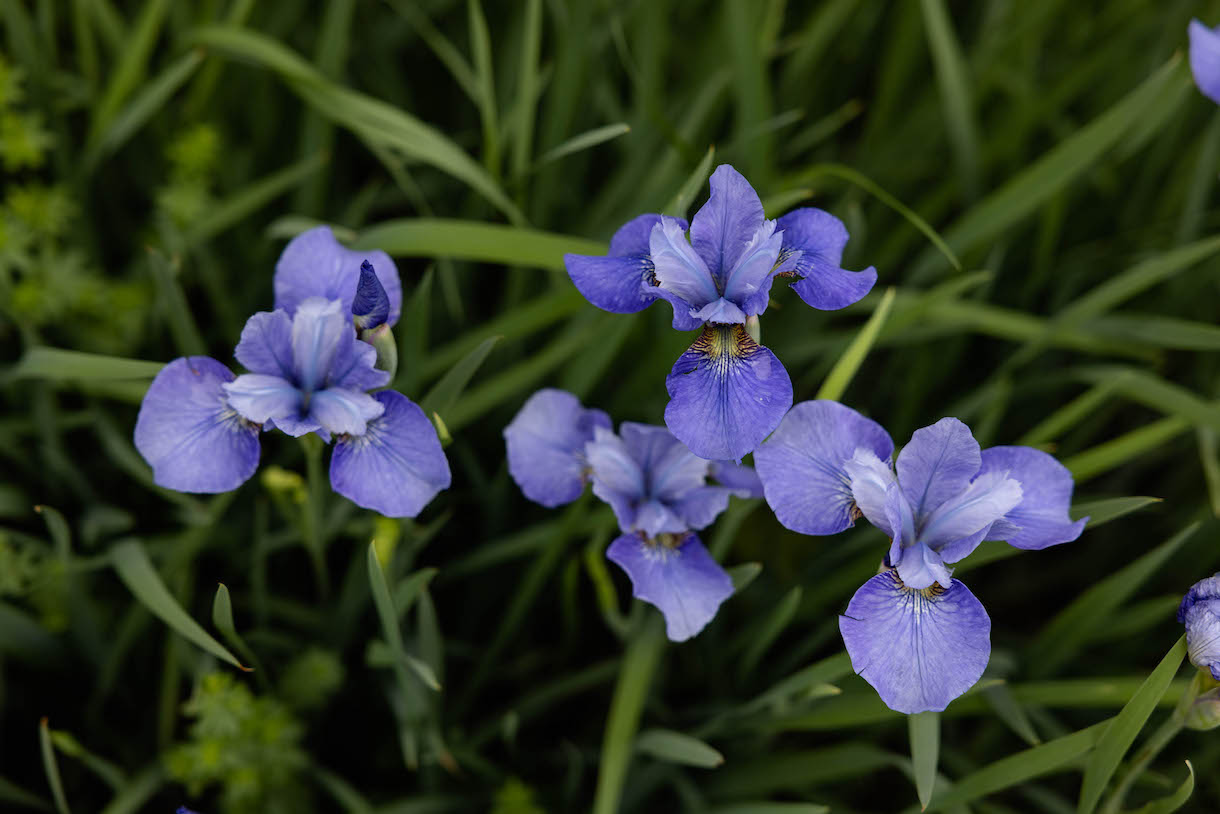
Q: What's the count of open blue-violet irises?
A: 4